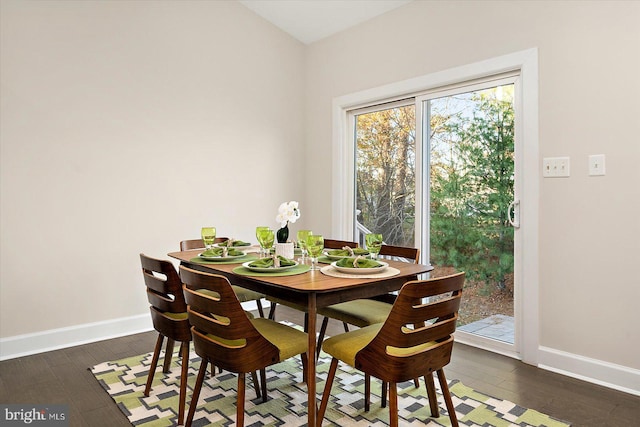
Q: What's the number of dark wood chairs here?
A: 6